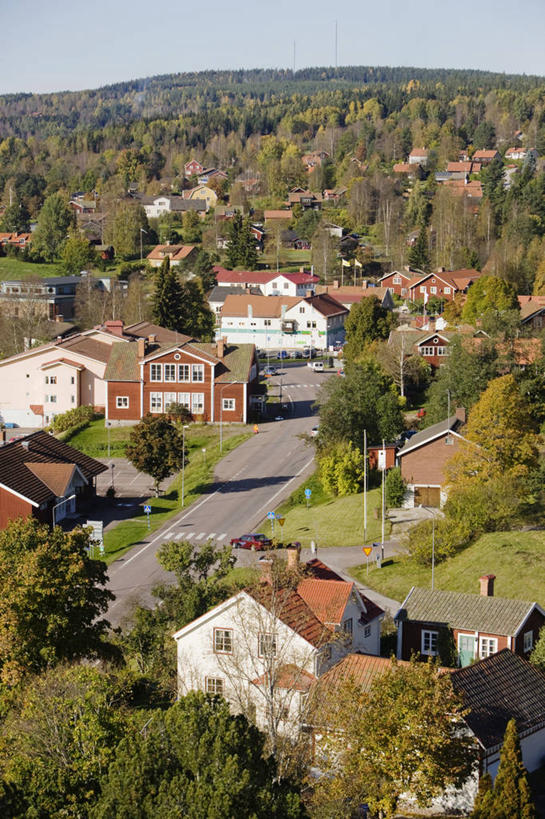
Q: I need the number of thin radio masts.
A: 2